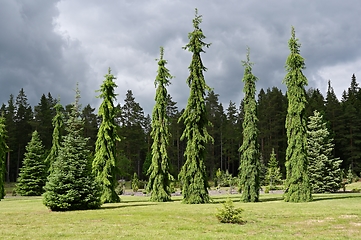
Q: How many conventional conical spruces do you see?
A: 3